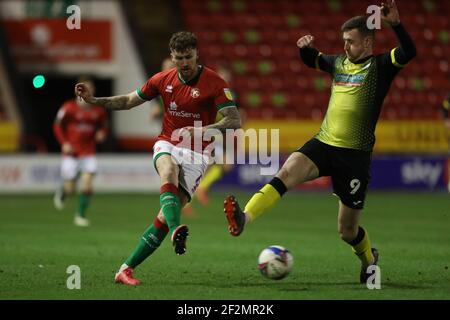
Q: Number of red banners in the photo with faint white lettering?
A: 1